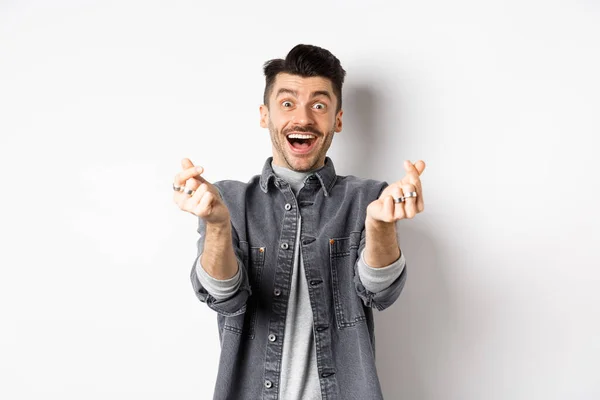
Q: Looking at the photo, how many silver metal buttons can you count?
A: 5